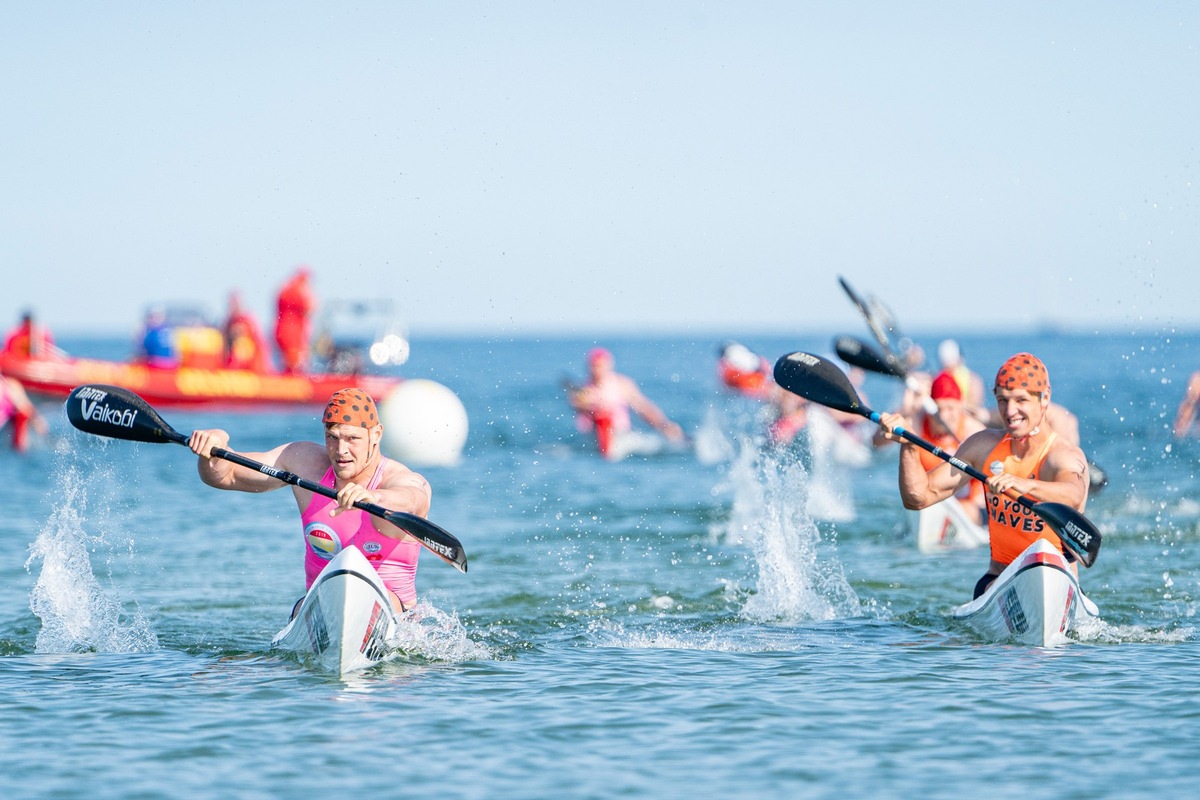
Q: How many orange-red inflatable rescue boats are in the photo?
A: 1